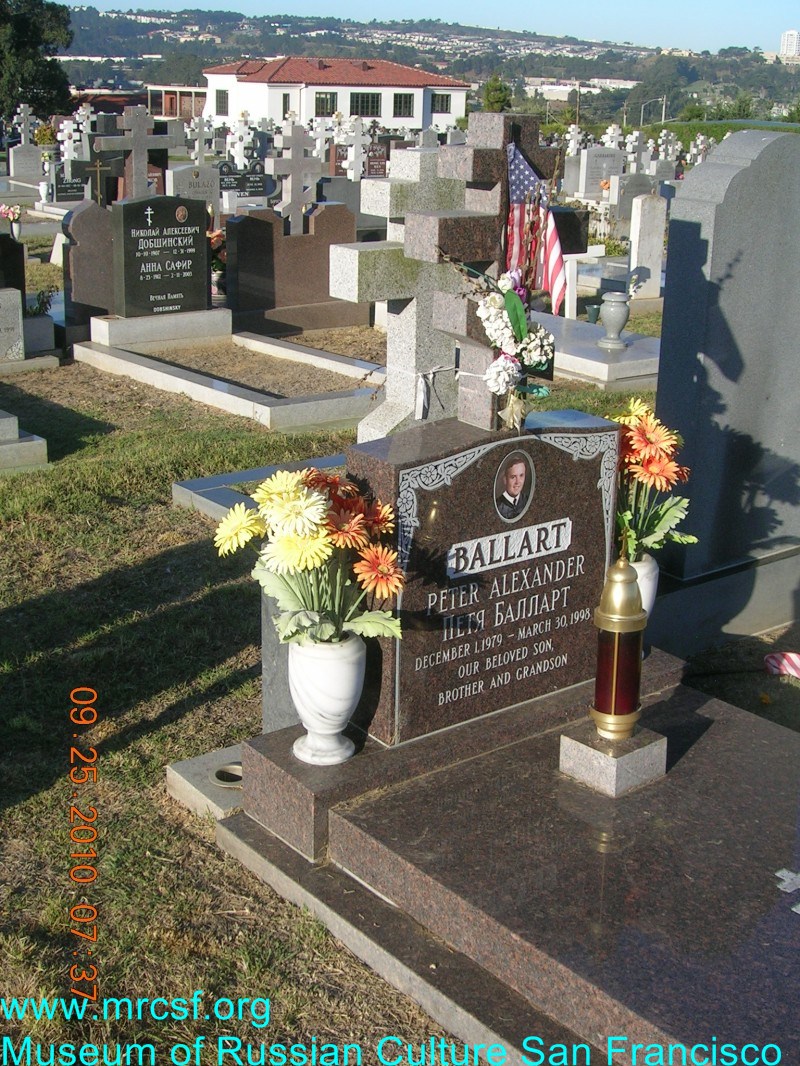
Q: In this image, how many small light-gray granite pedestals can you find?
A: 1